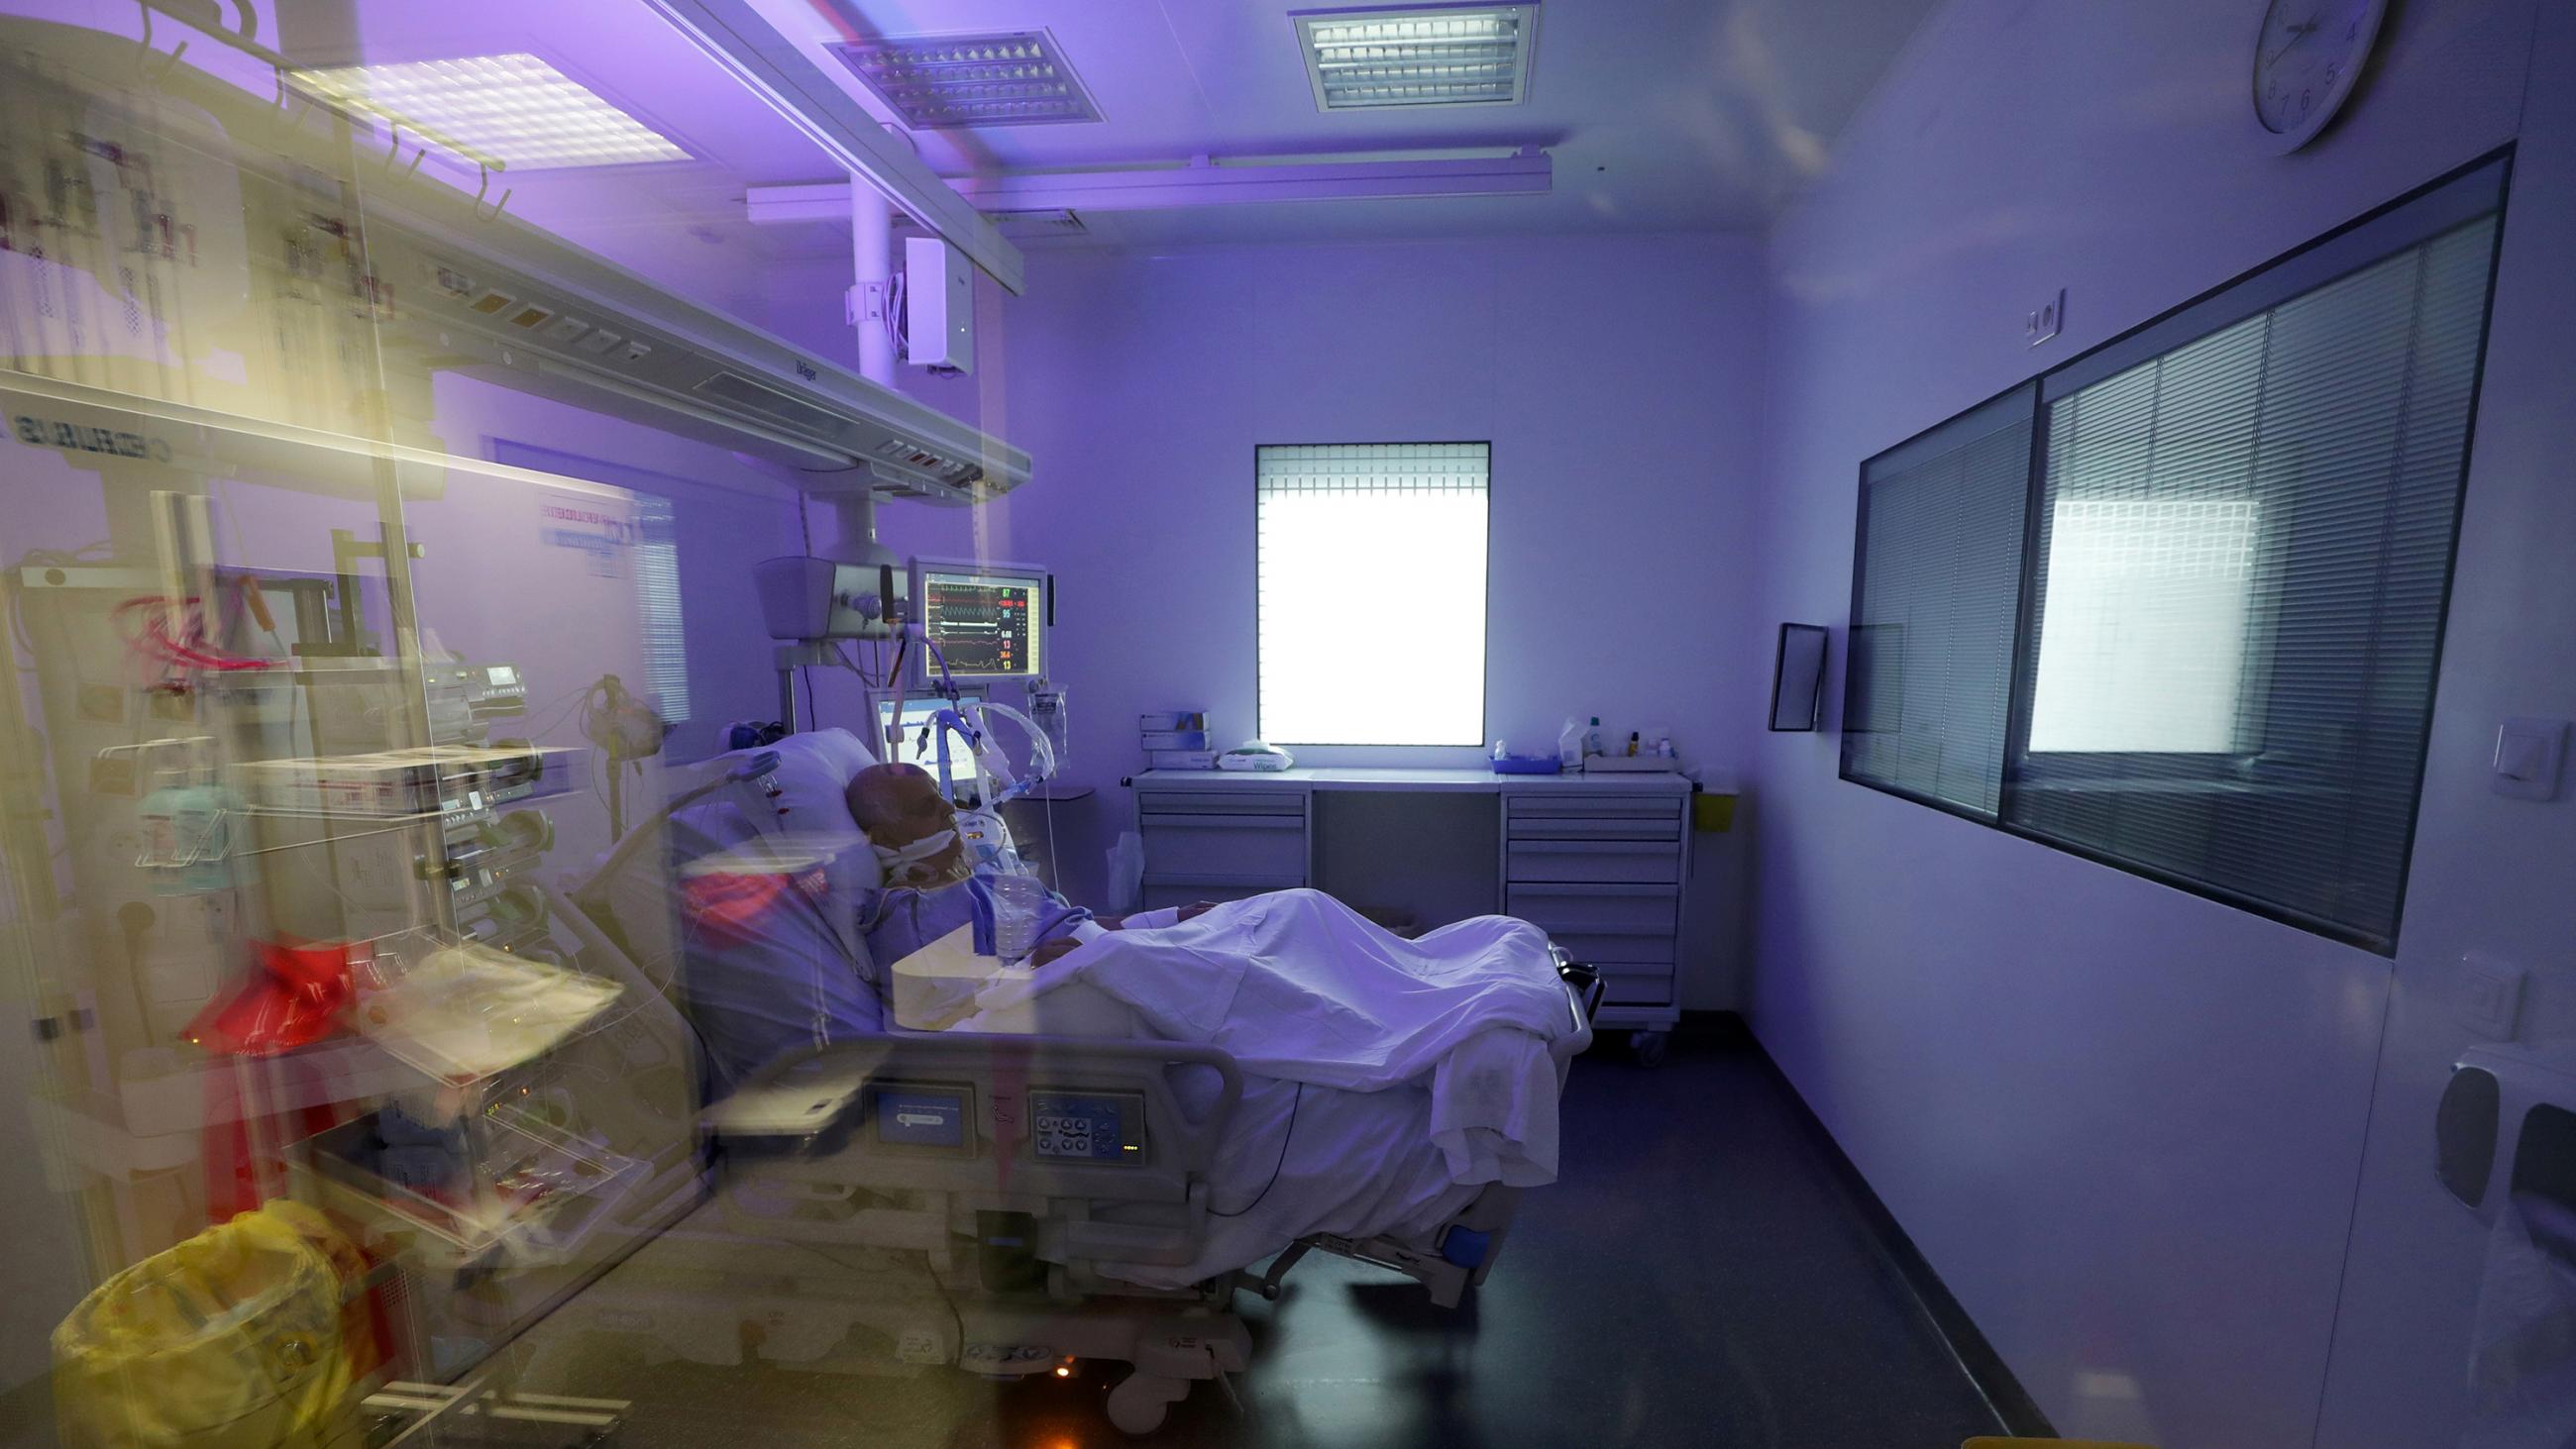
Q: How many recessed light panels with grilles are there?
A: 3